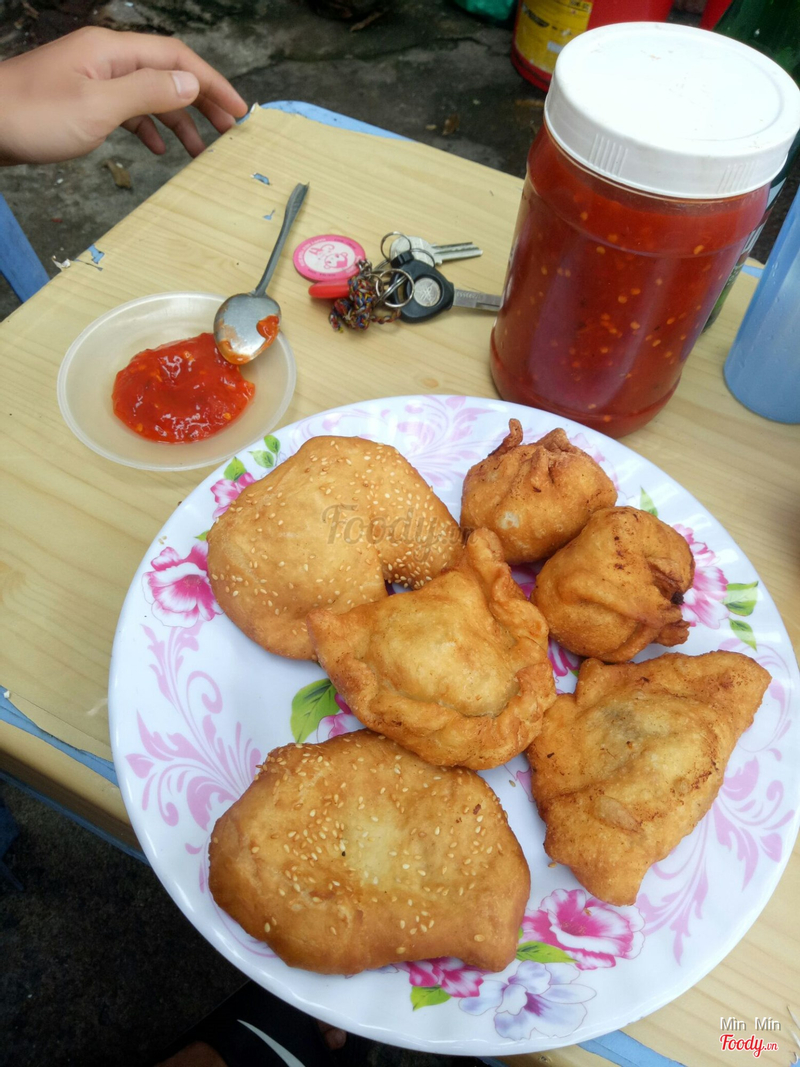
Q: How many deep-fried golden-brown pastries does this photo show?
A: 6